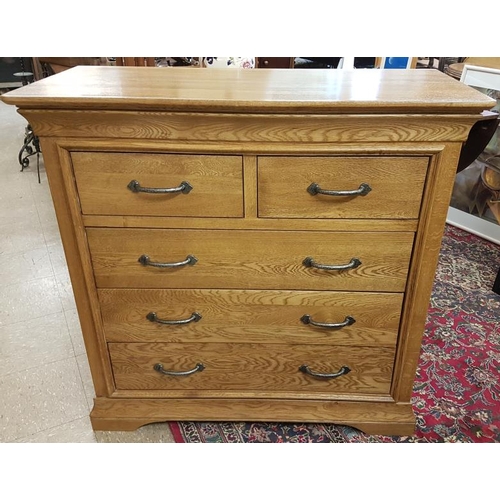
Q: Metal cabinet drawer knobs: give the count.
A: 8